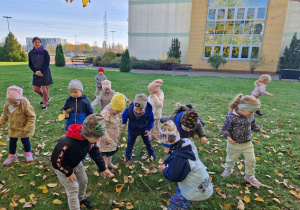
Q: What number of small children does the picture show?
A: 12